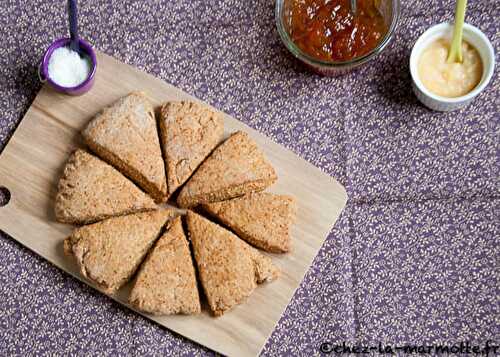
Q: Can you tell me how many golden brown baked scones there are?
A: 8